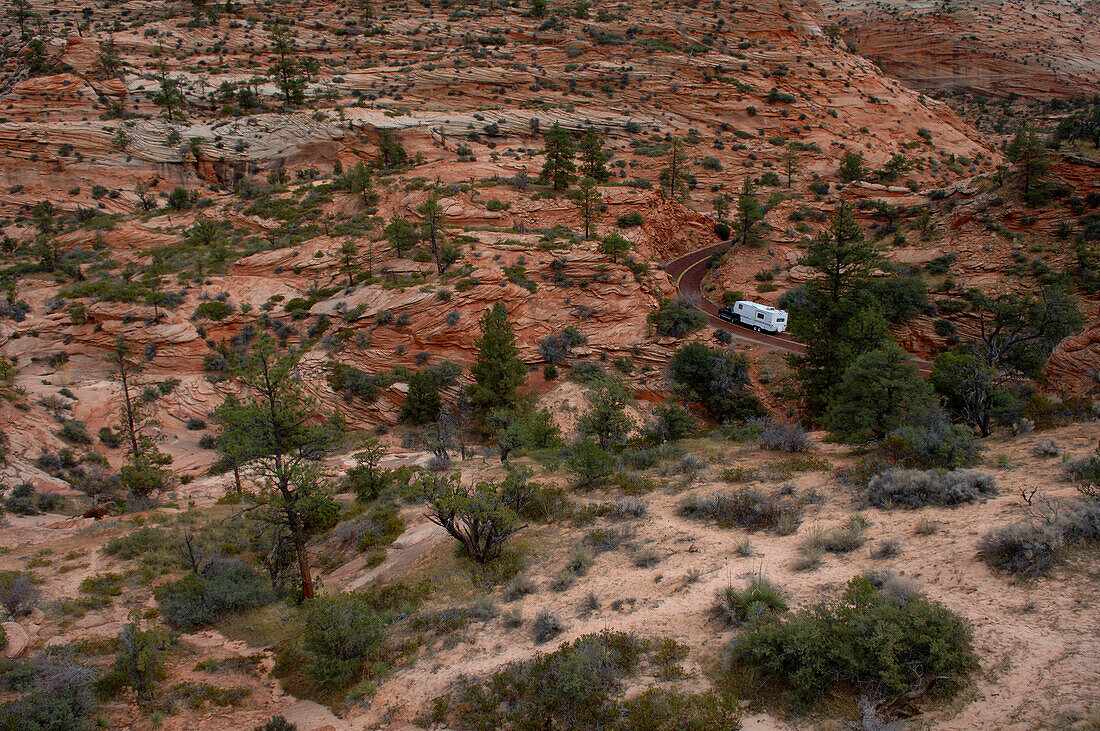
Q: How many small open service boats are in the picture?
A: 0